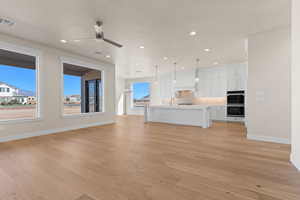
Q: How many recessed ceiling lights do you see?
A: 8